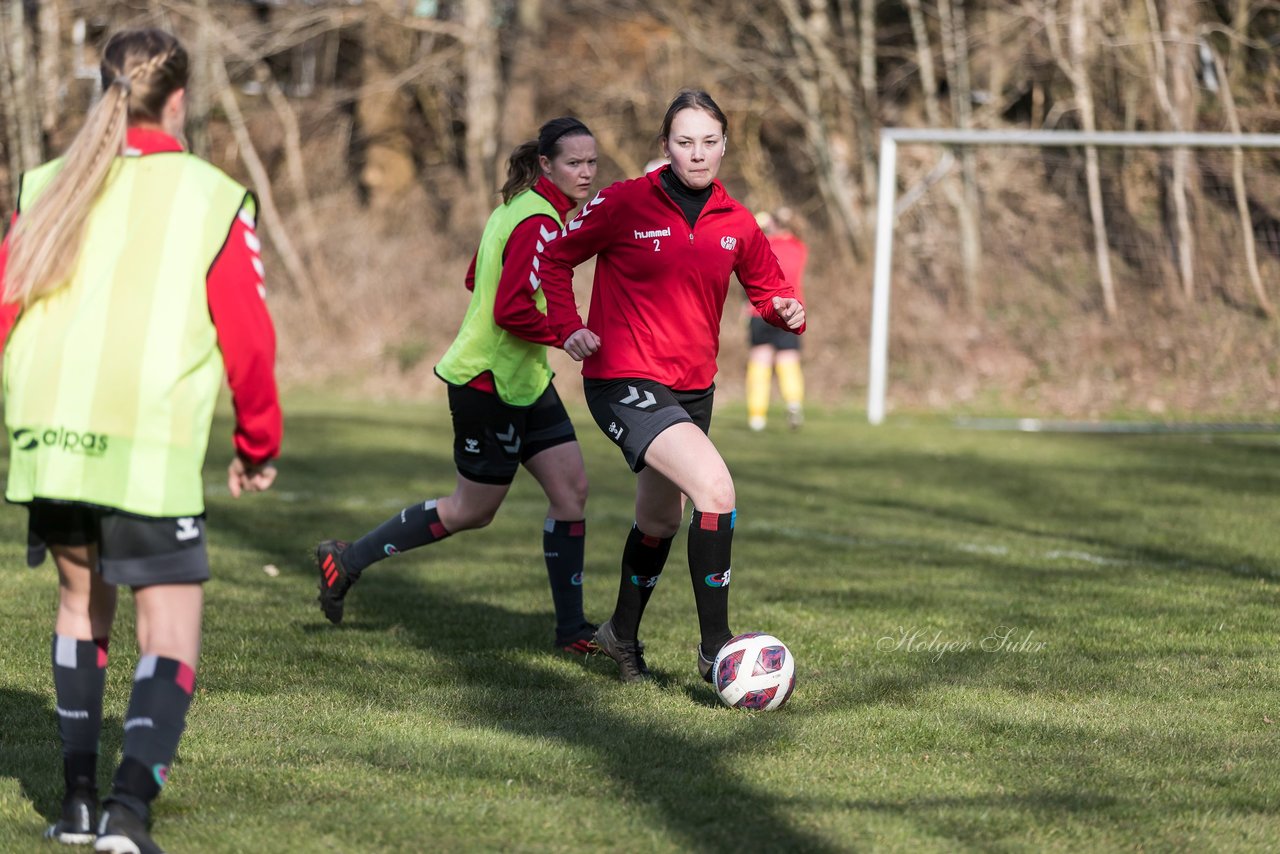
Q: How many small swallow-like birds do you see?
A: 0